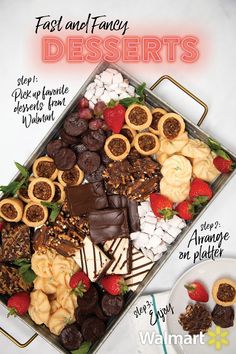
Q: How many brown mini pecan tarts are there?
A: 14